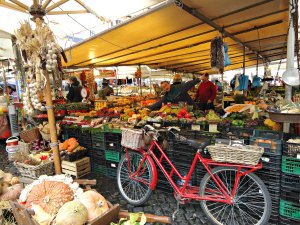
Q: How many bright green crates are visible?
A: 3